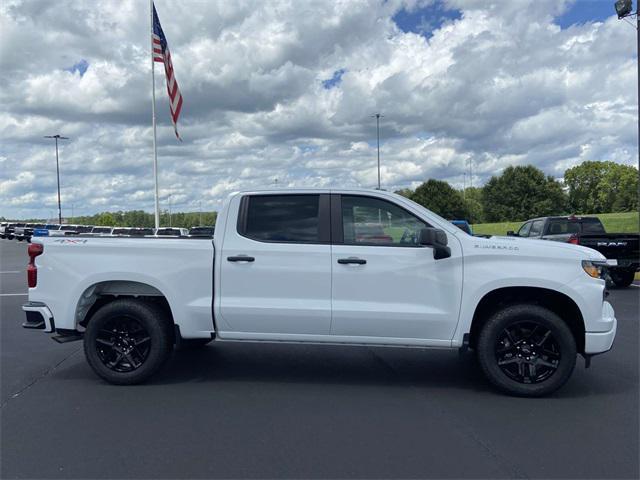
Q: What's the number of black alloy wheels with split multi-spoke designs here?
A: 2